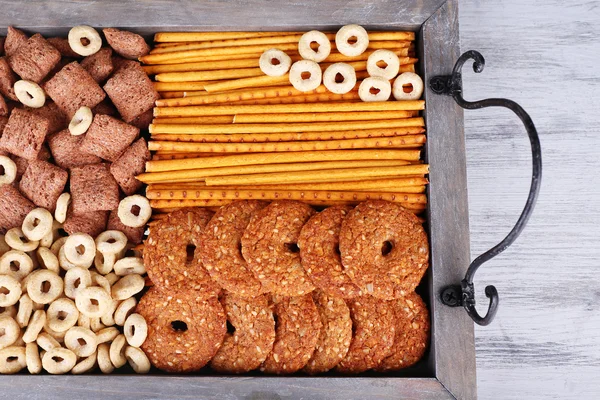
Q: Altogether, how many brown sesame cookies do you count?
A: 11